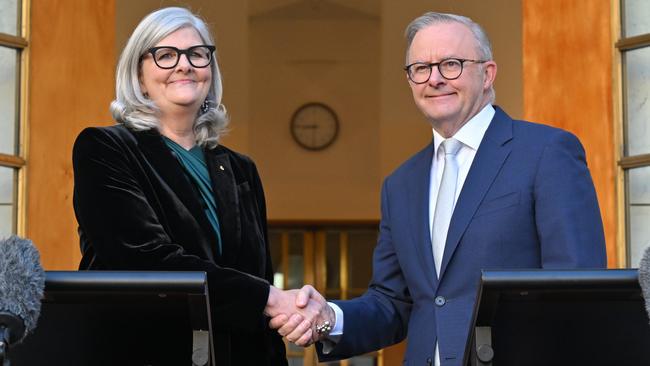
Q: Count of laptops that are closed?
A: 0